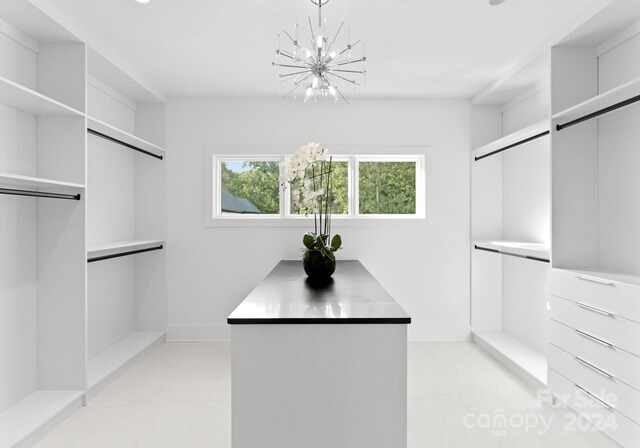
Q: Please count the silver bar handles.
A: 5